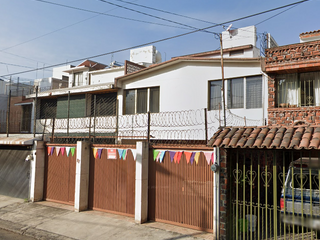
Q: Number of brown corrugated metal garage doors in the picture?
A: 3